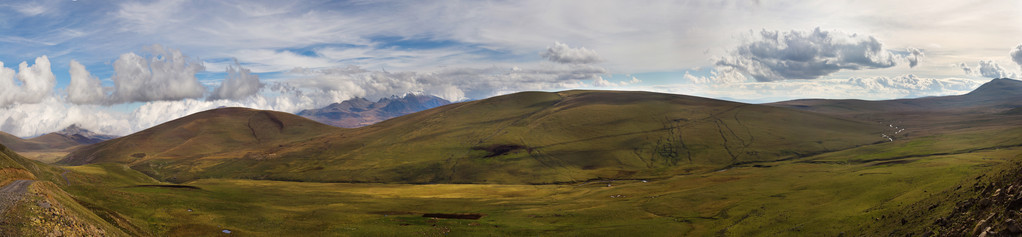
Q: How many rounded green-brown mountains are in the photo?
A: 2